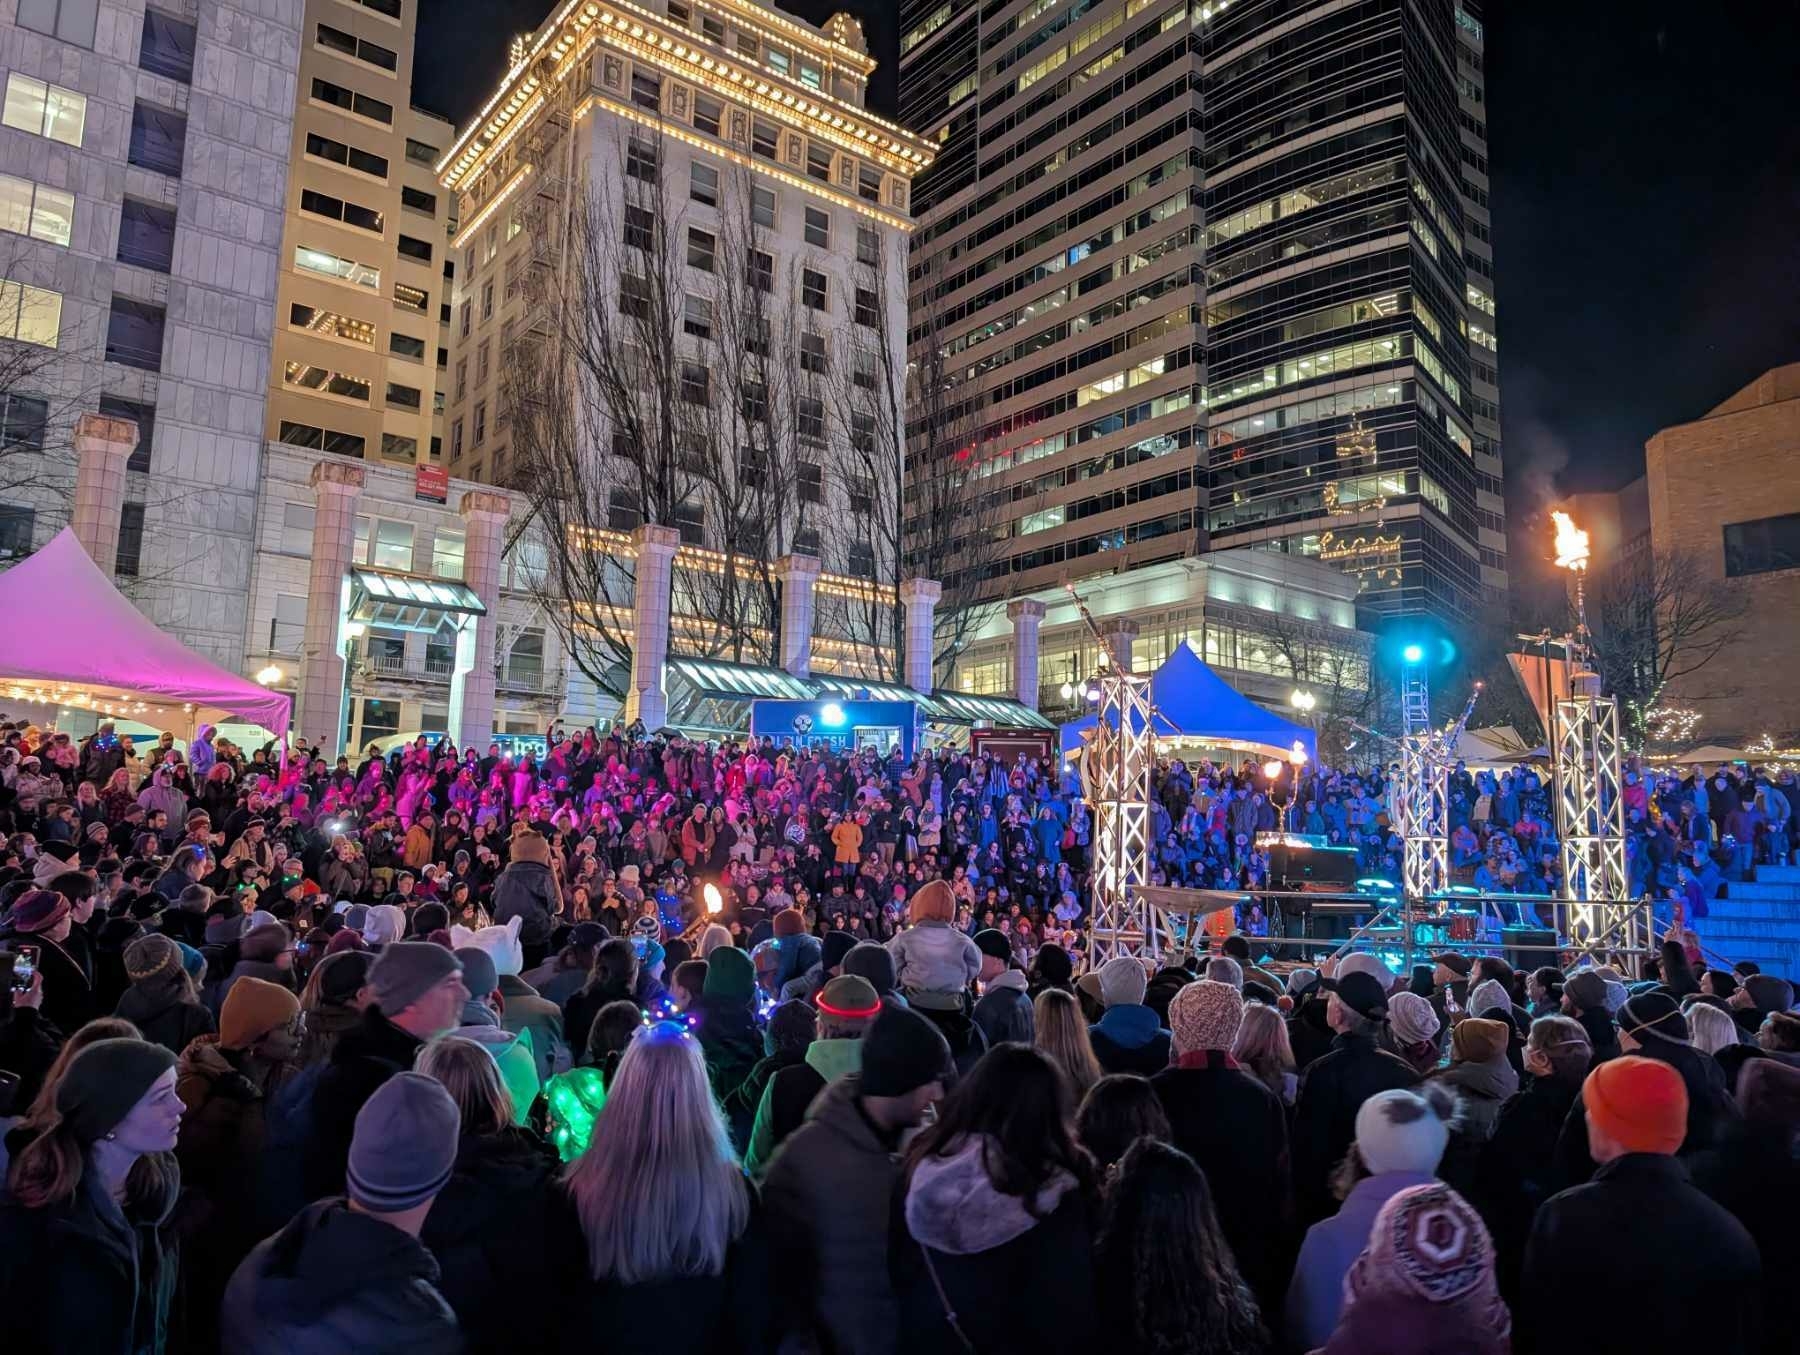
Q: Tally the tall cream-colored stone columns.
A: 8